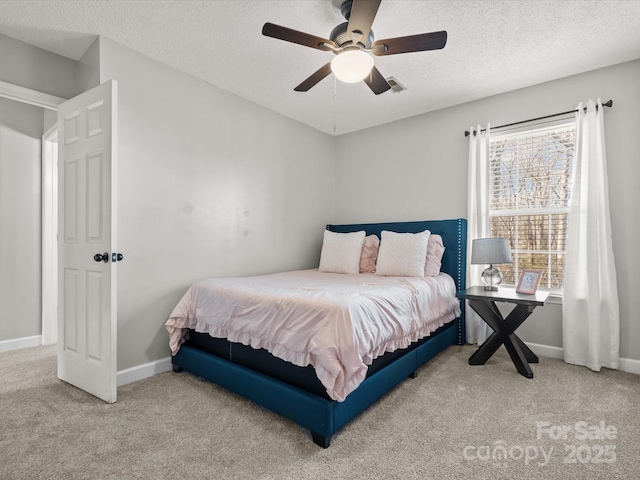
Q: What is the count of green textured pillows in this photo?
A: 0